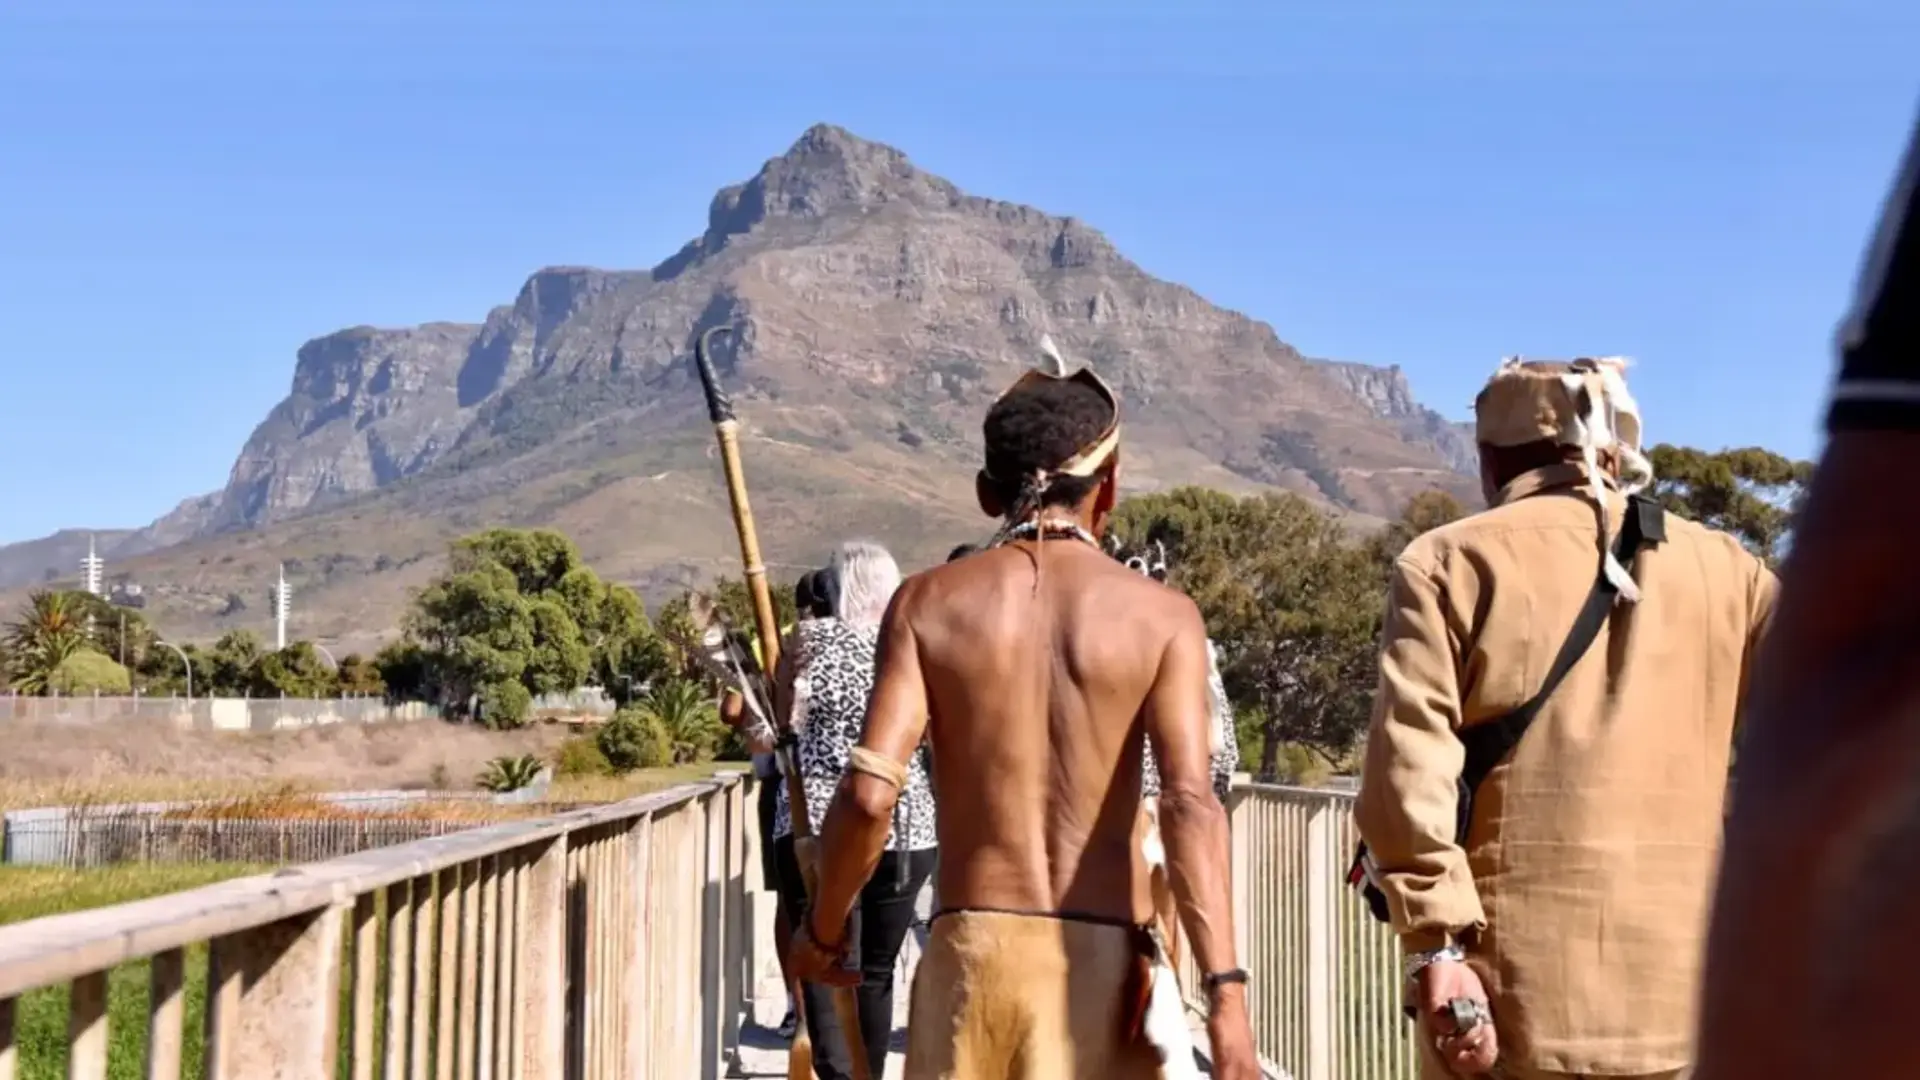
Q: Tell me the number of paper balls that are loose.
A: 0